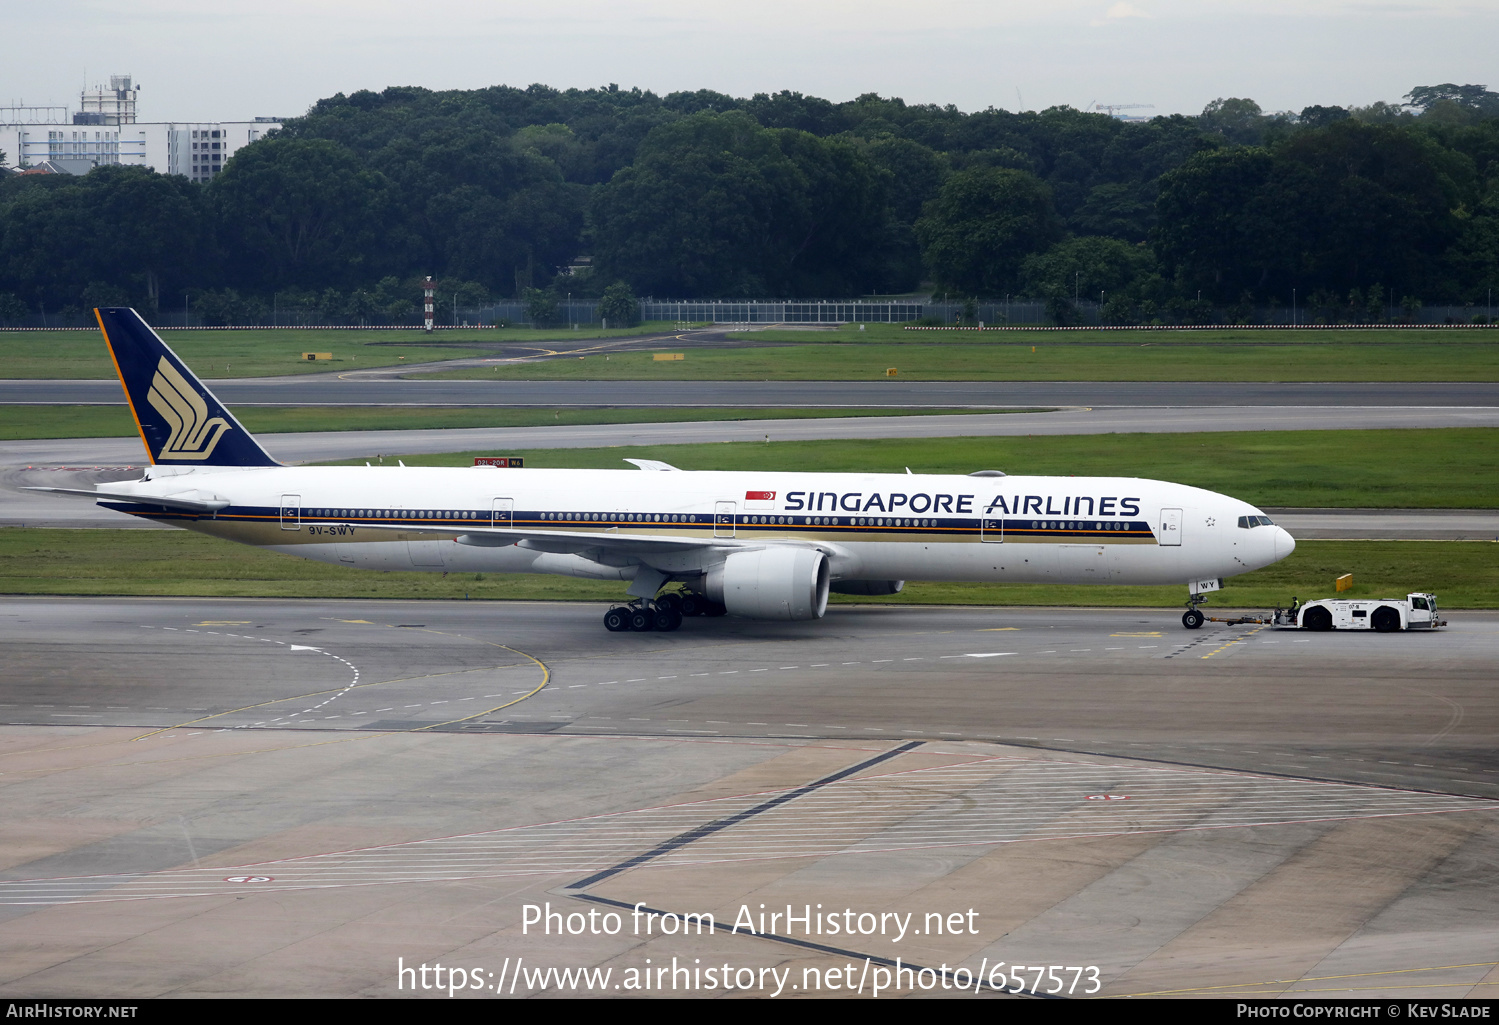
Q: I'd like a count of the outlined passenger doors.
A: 5